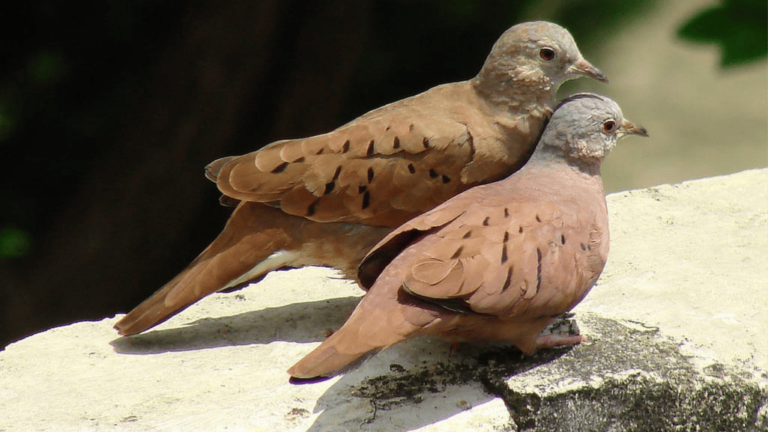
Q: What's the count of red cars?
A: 0